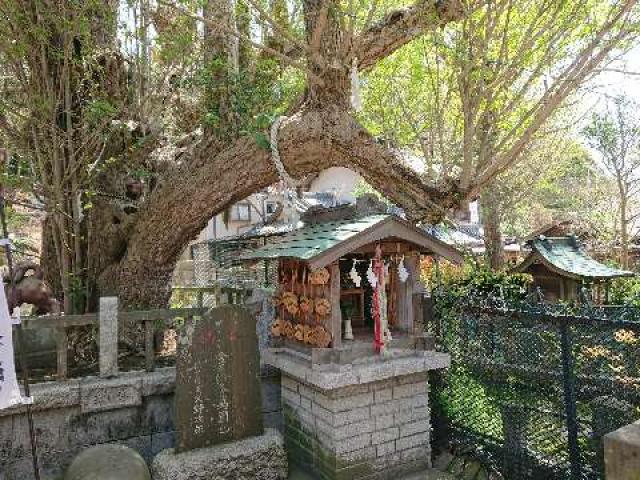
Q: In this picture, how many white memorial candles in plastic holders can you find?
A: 0